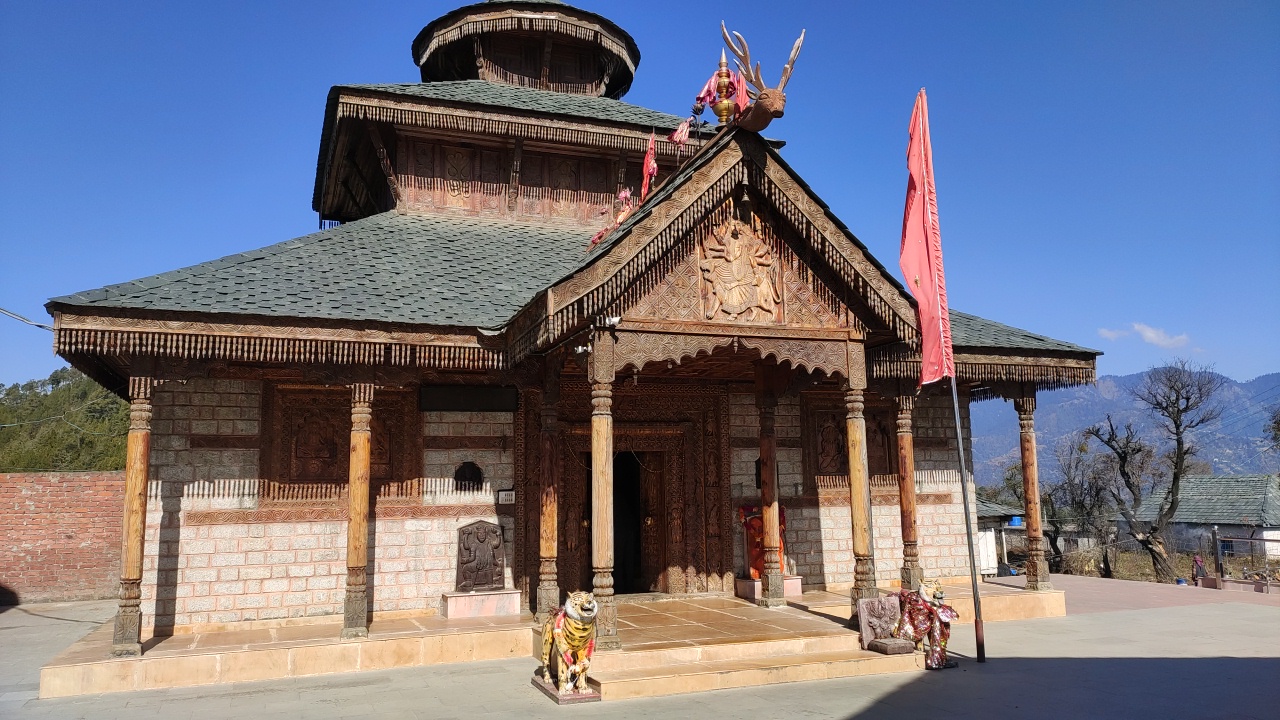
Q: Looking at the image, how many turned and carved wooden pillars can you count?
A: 8